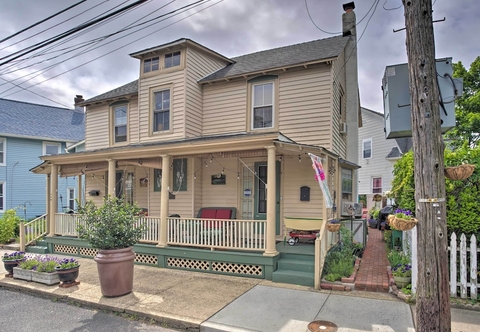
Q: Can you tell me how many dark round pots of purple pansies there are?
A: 2